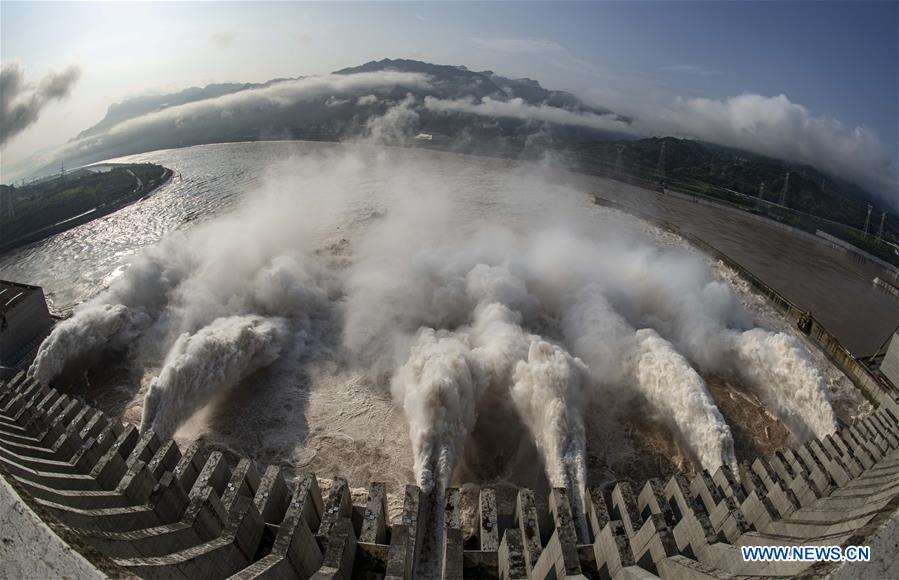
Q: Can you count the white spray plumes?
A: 6